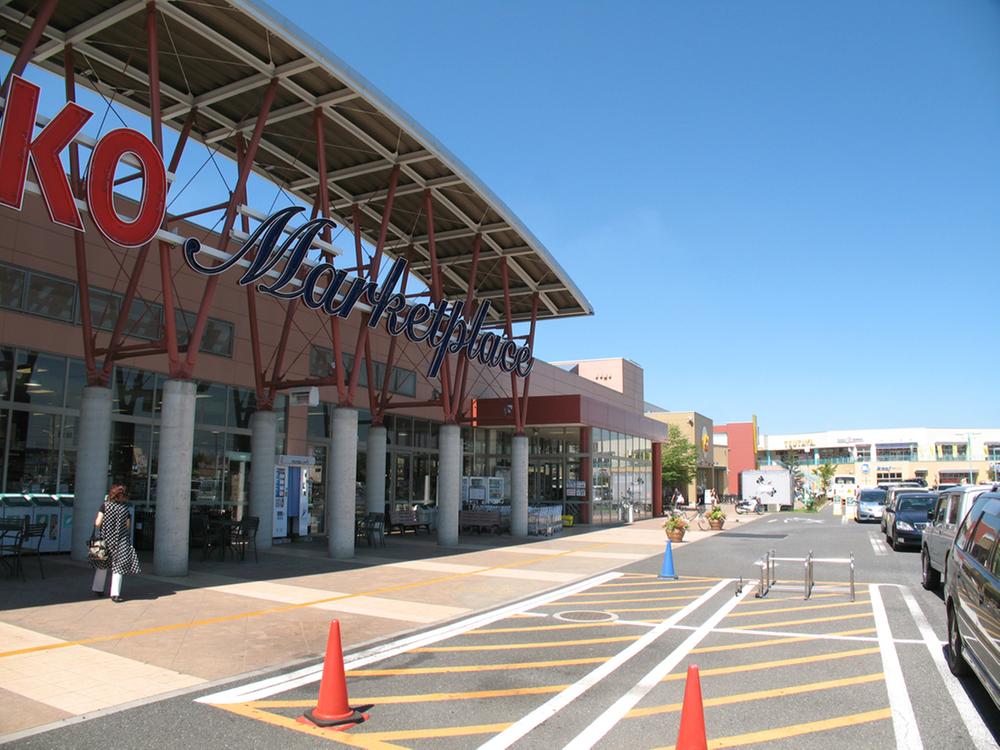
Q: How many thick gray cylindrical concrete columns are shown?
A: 7